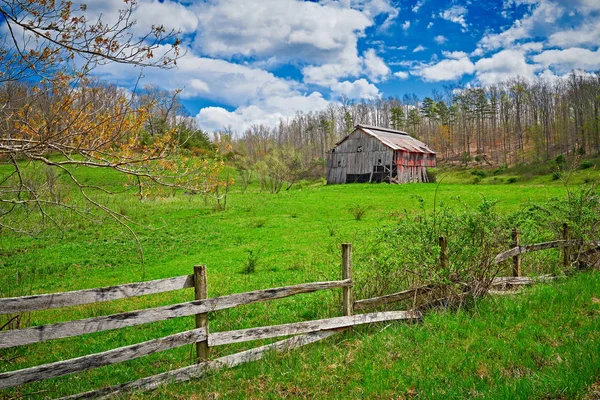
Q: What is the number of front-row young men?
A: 0